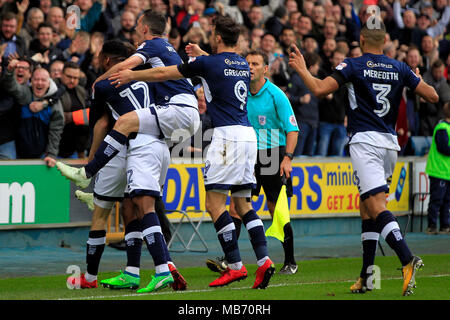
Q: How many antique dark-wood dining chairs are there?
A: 0